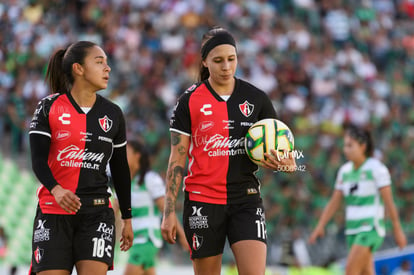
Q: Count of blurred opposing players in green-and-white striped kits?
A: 2